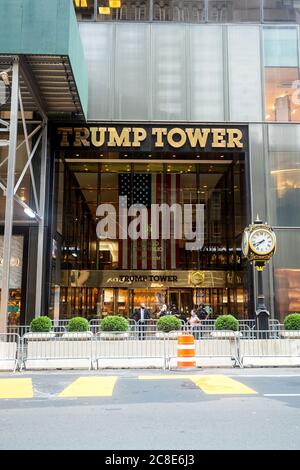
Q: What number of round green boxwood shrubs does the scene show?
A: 6